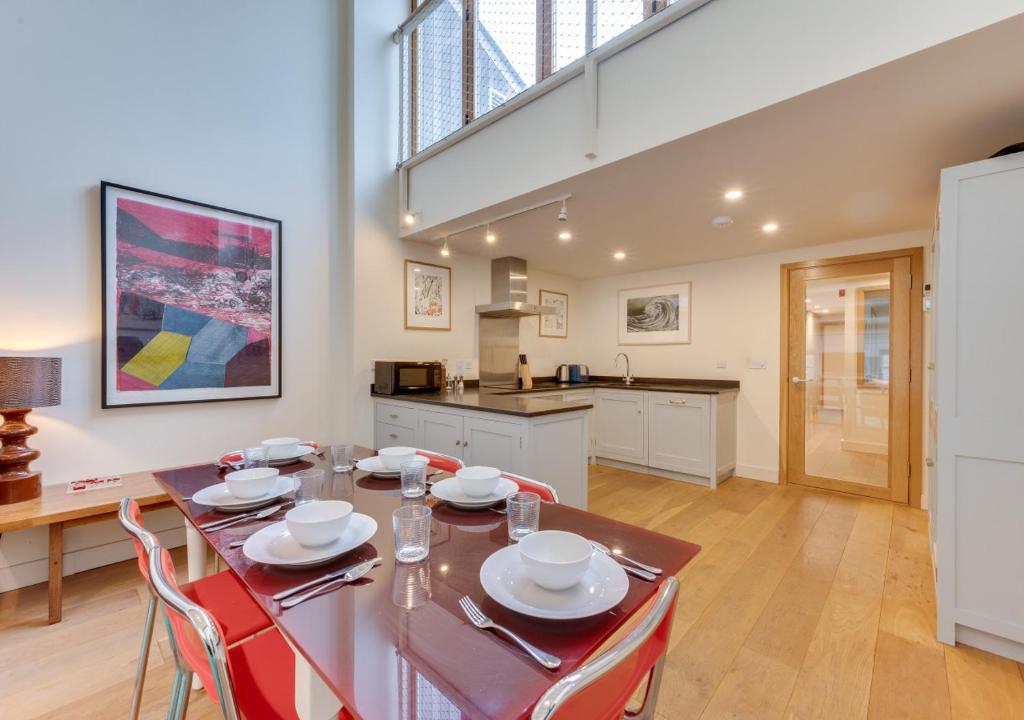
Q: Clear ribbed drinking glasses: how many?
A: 6